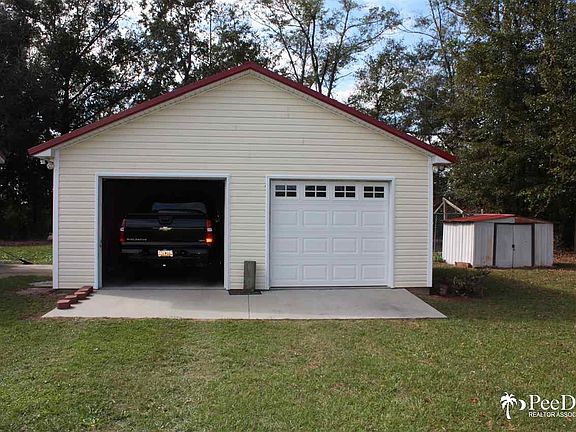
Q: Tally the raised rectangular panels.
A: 12